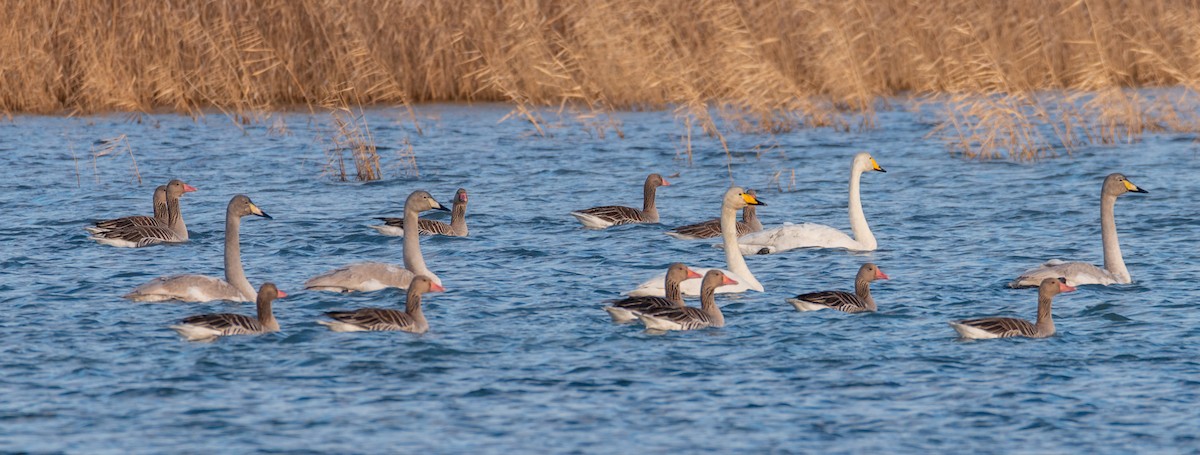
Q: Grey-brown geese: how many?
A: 11